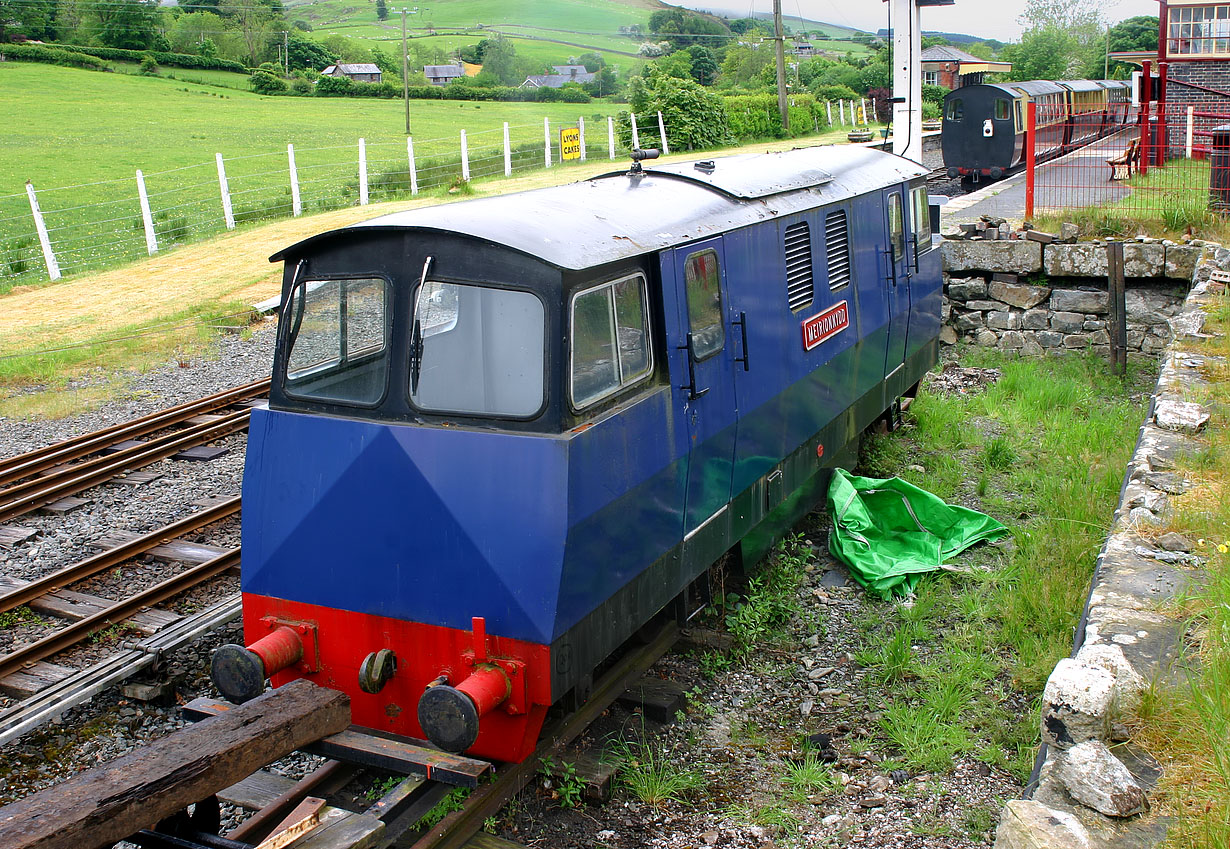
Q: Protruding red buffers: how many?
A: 2